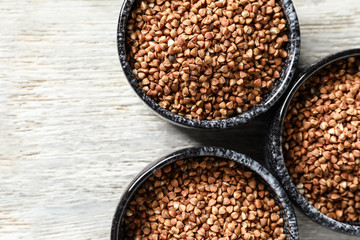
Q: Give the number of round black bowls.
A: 3